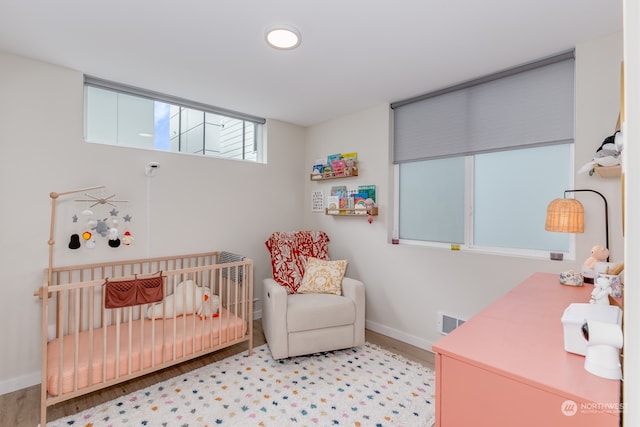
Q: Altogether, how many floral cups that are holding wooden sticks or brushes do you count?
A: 1